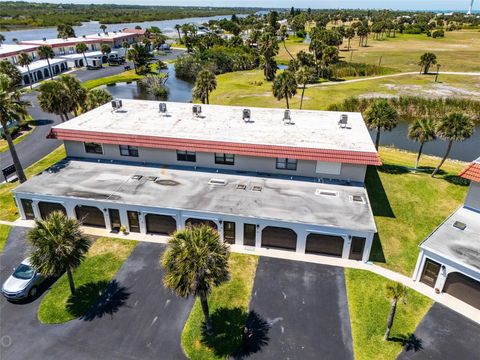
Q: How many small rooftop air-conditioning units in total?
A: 6